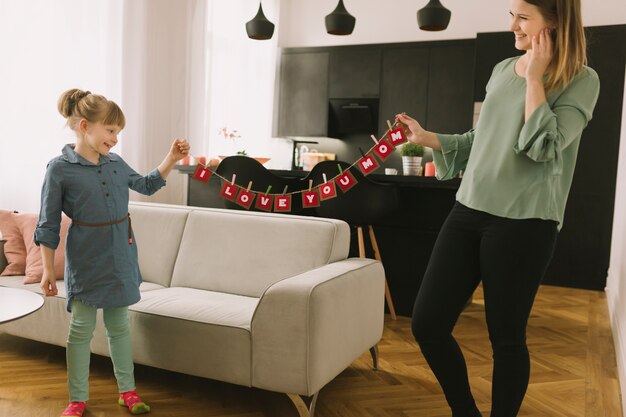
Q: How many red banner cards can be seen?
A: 11